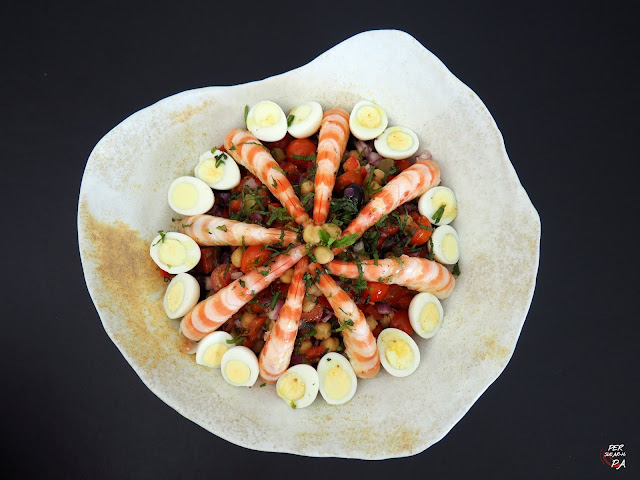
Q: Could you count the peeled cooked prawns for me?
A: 8